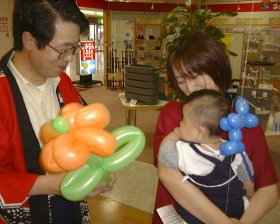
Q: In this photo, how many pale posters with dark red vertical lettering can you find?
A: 1